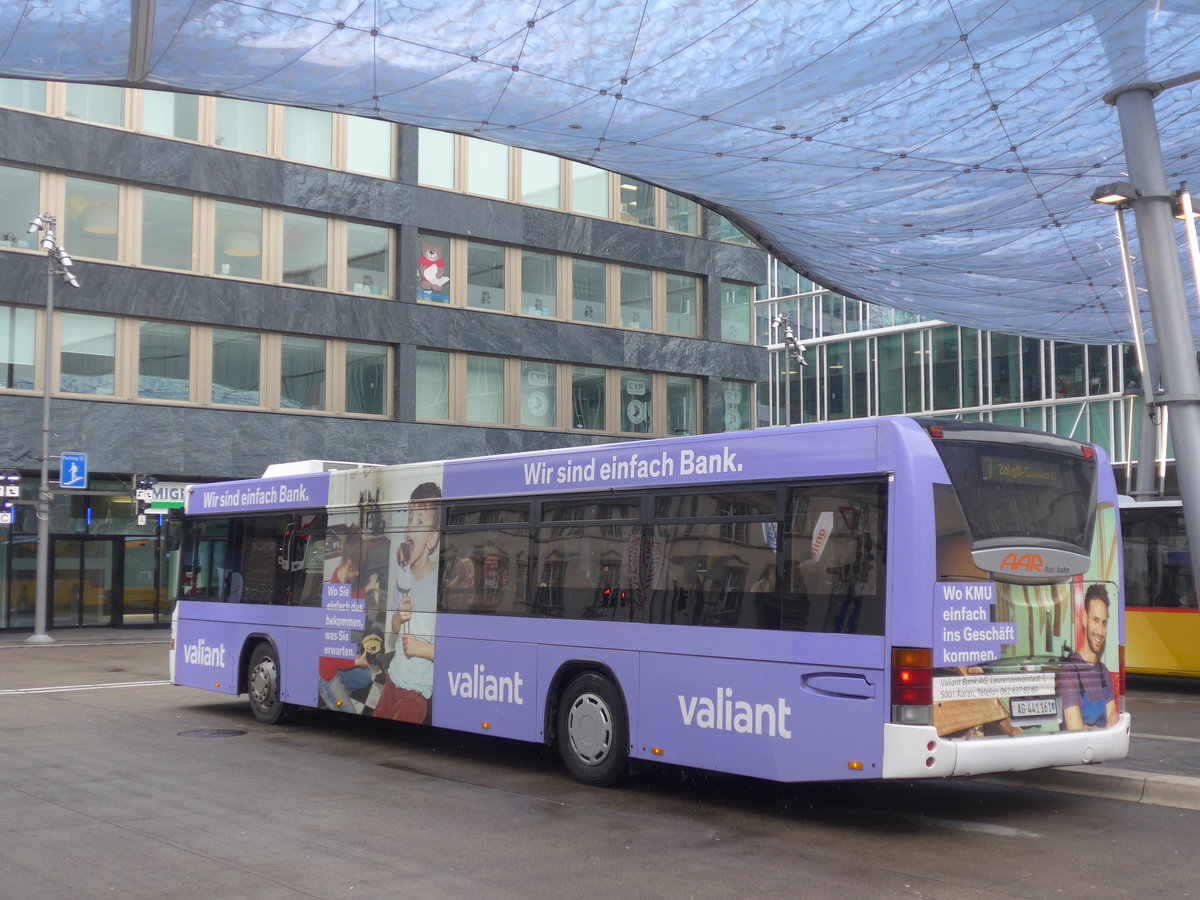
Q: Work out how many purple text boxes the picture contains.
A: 2